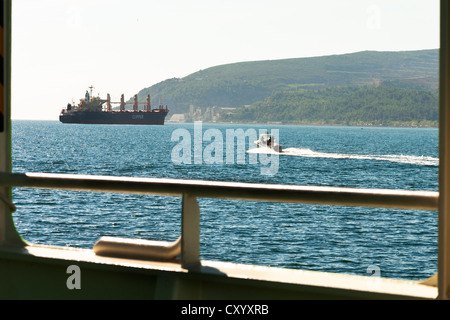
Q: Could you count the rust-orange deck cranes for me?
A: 4